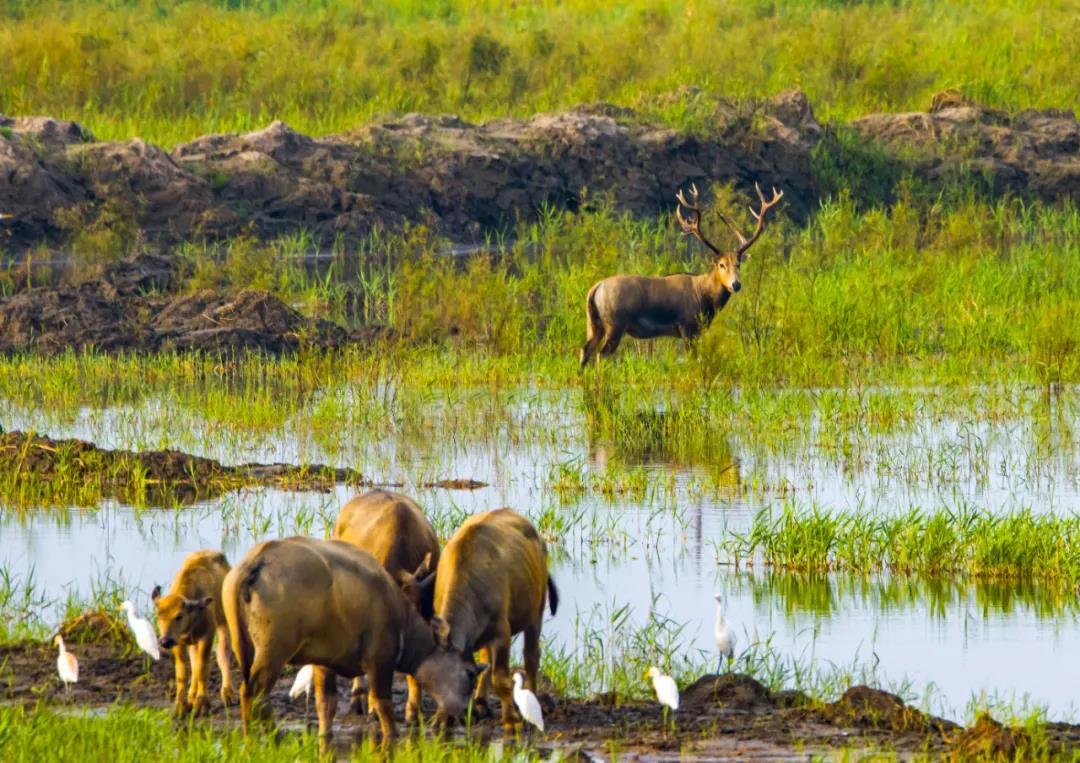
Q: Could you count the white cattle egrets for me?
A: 6